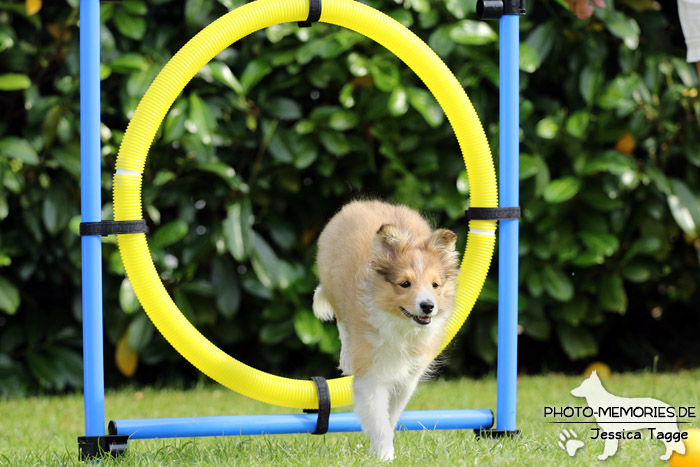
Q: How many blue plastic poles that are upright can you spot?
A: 2